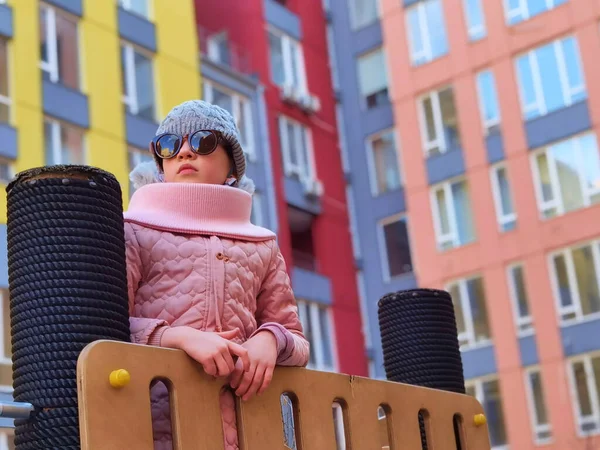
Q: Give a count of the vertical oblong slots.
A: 7